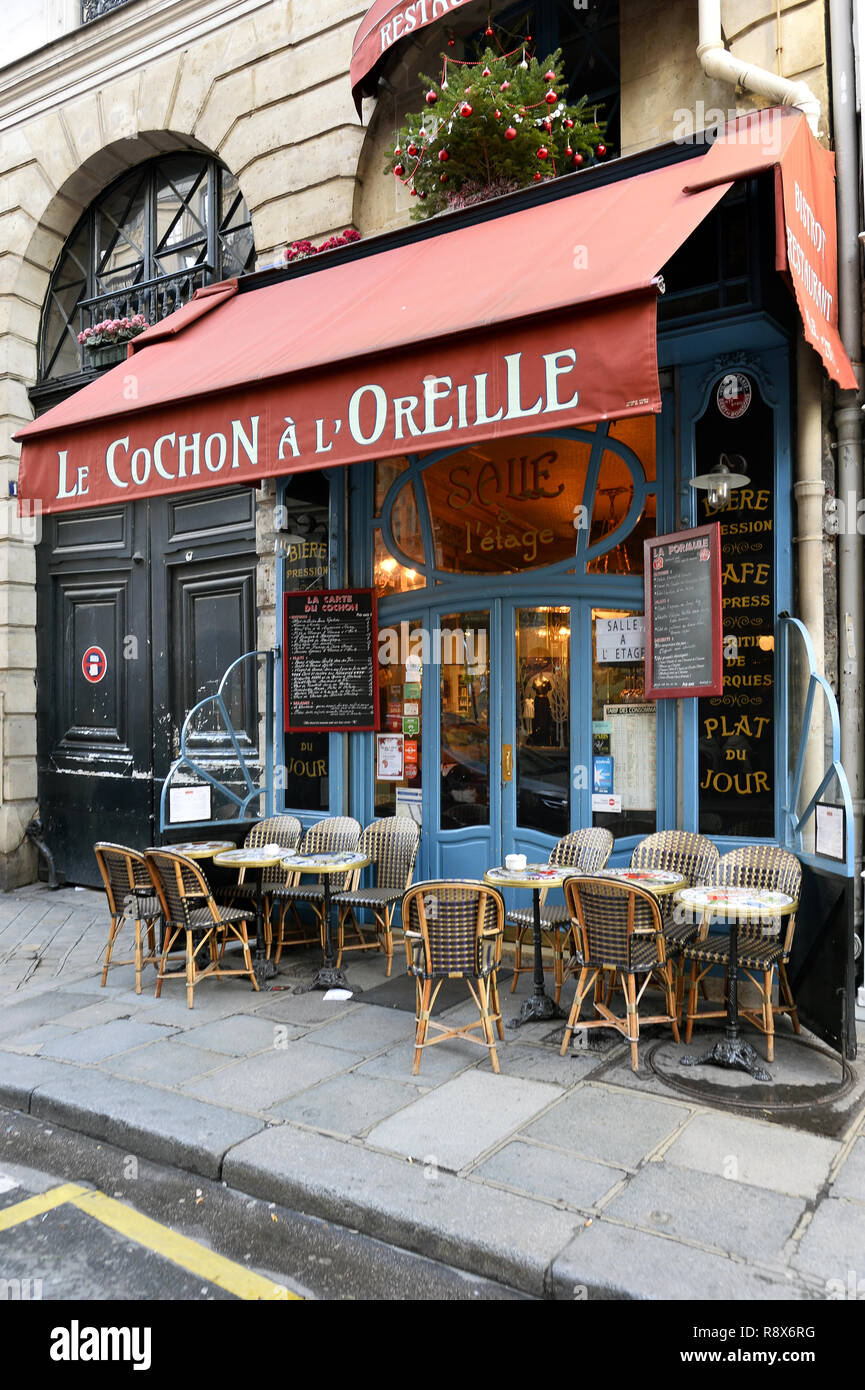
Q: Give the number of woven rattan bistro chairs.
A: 10